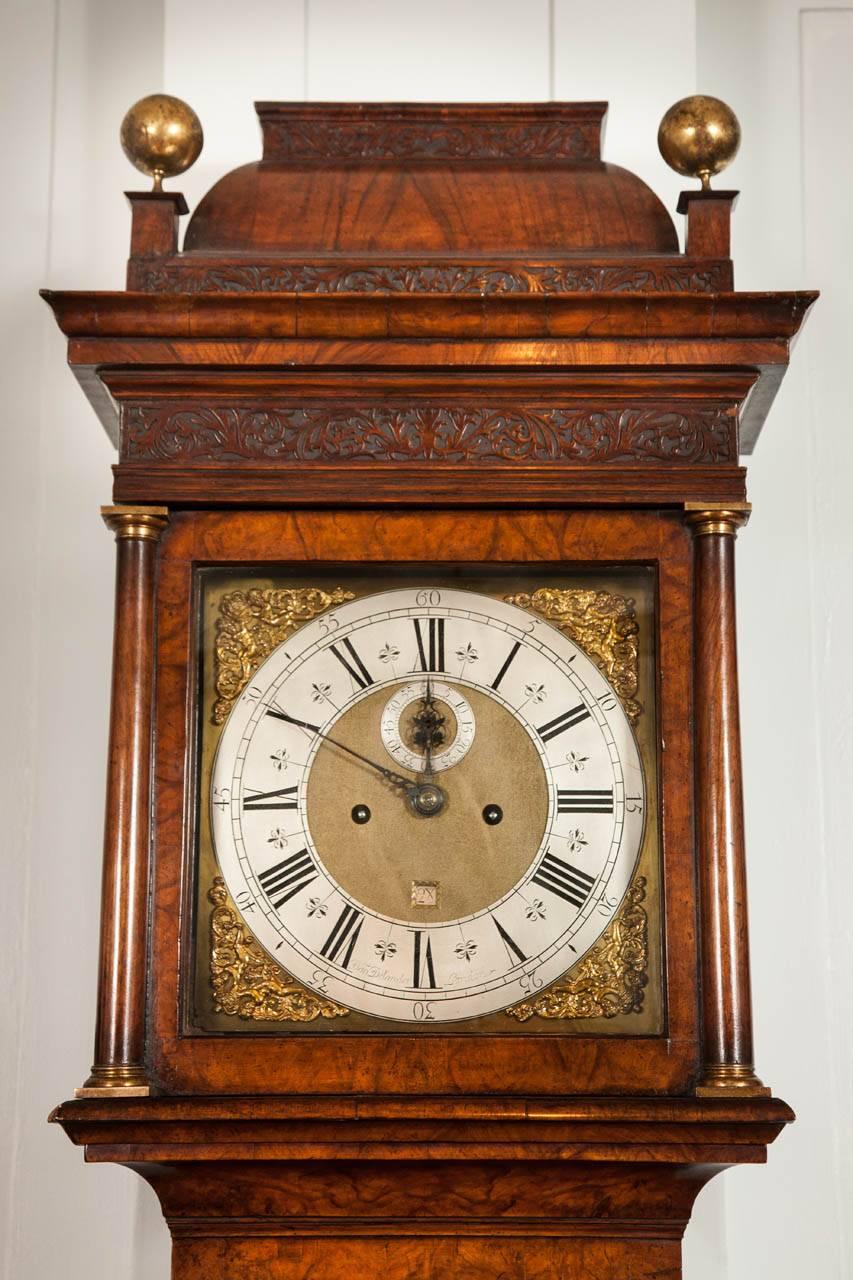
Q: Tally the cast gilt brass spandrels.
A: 4